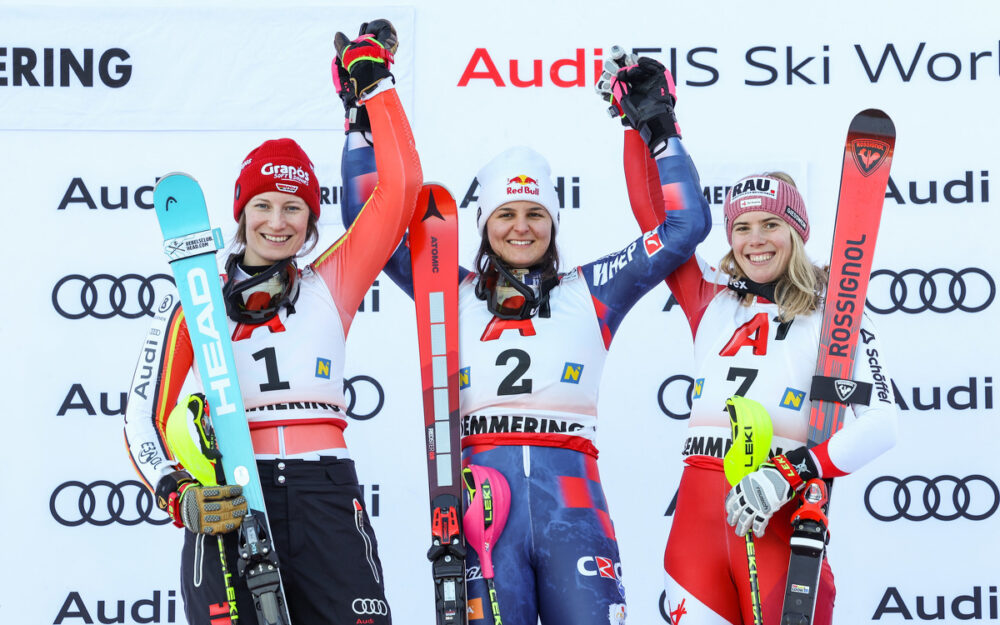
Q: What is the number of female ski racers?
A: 3